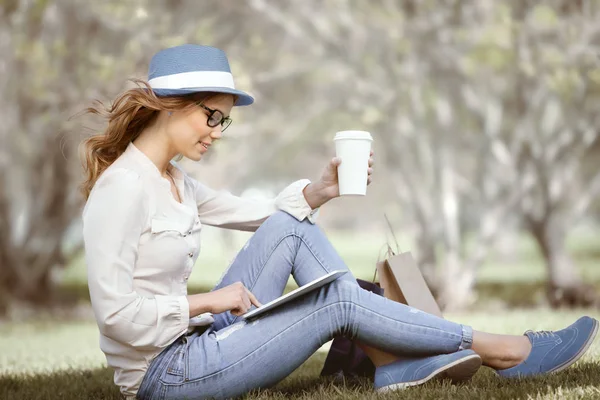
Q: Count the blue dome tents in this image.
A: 0